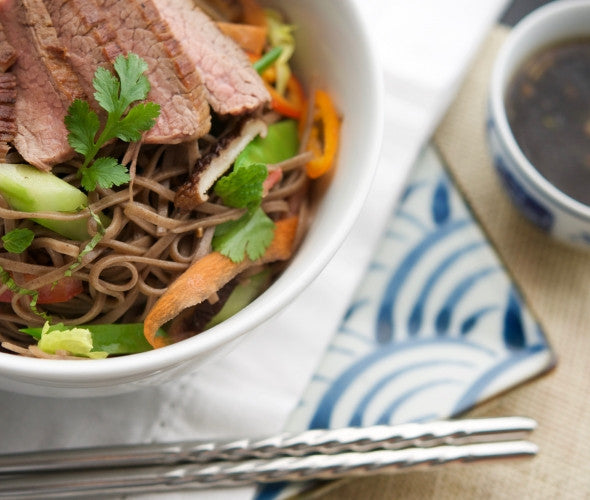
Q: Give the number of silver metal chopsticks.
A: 2